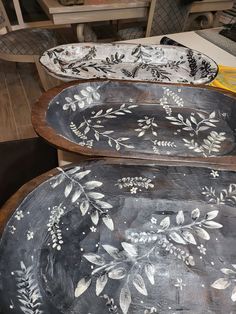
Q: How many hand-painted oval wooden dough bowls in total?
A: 3